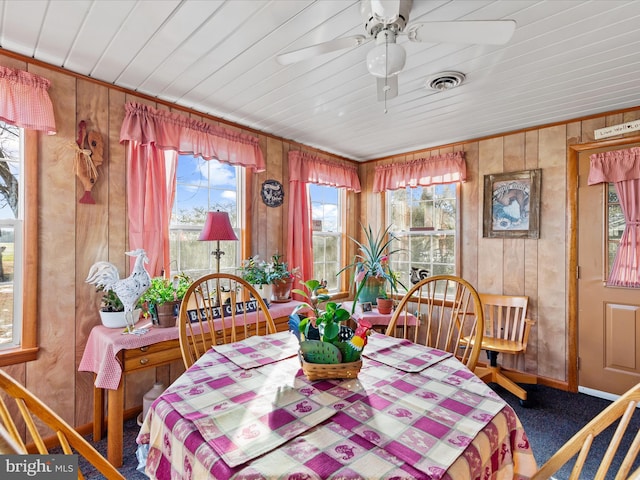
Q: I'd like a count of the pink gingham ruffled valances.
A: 5